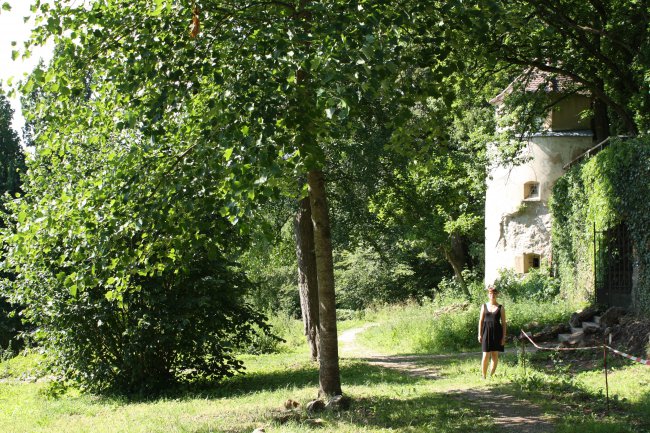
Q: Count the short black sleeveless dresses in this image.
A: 1